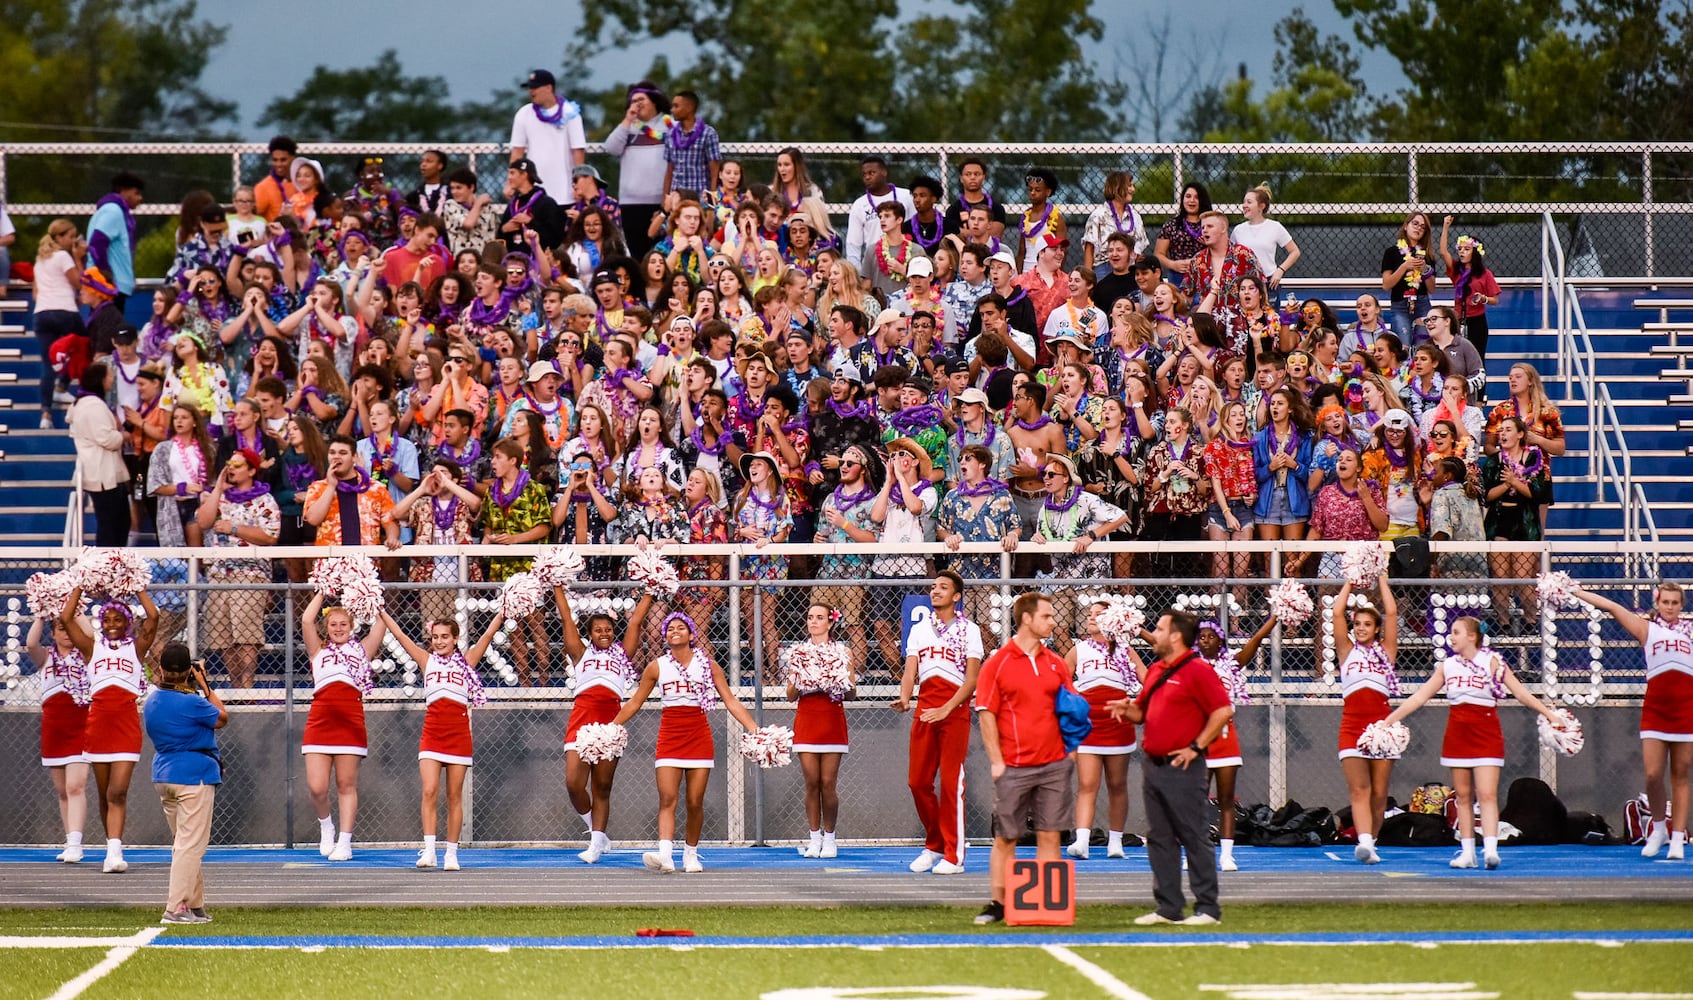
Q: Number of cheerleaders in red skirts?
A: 12